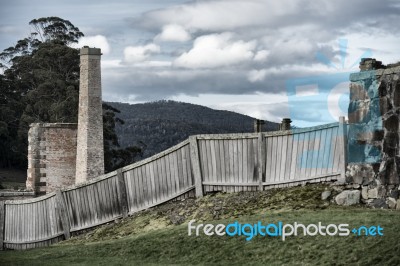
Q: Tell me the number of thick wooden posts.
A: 6